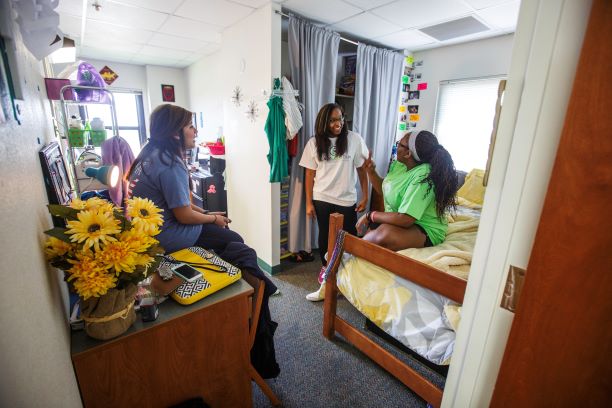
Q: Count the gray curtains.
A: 2